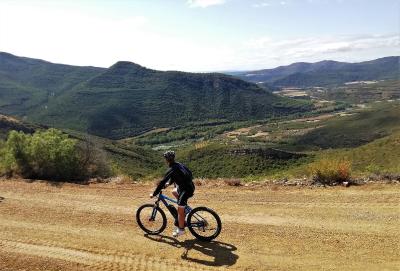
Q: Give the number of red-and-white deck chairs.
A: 0